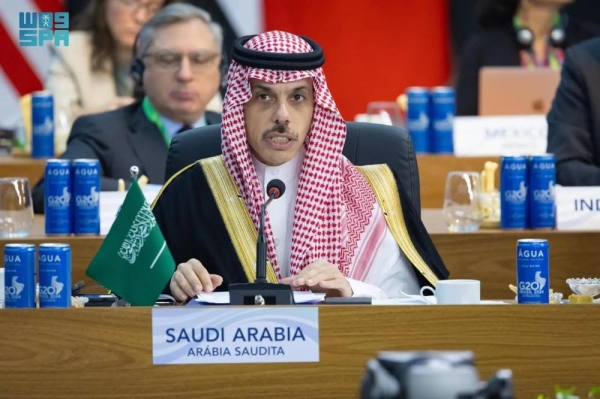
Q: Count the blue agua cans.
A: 10